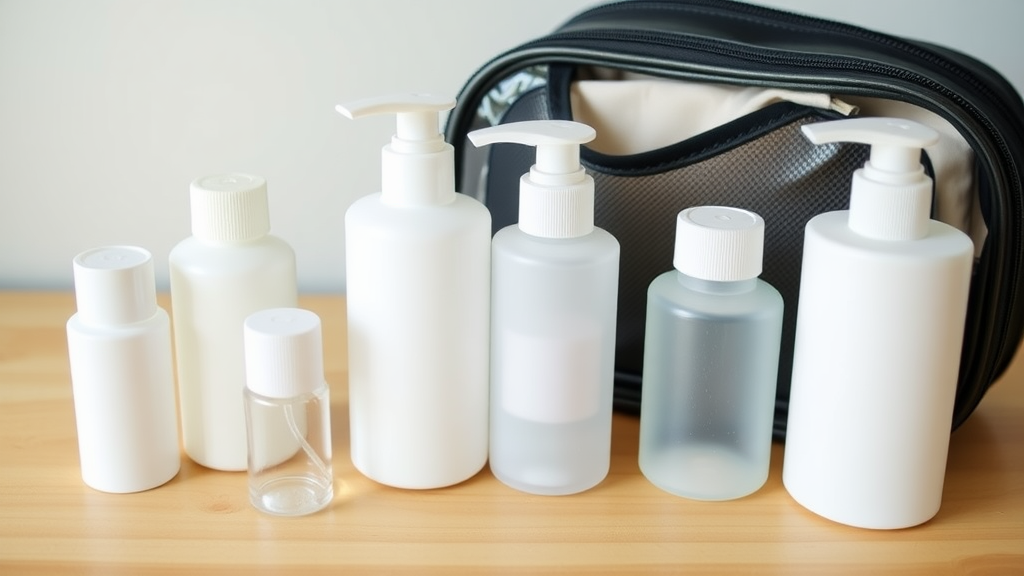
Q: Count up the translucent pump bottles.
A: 1